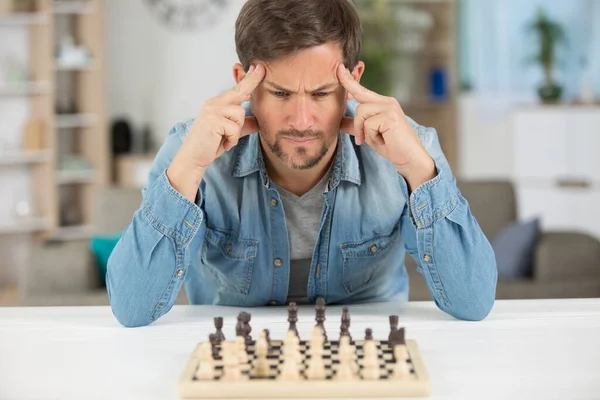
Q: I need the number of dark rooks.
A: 2